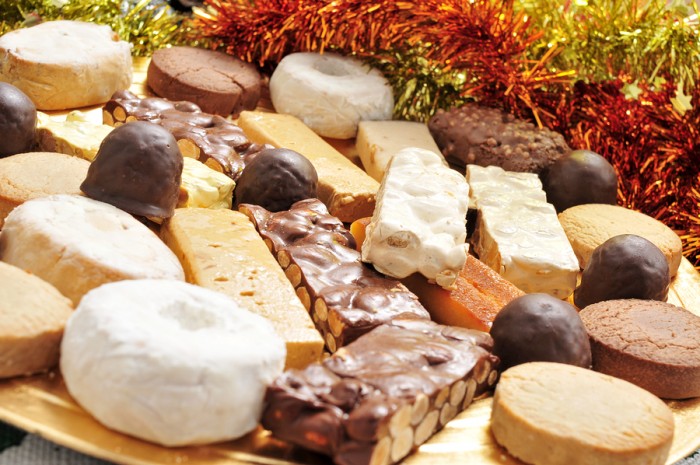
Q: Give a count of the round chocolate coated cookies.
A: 6